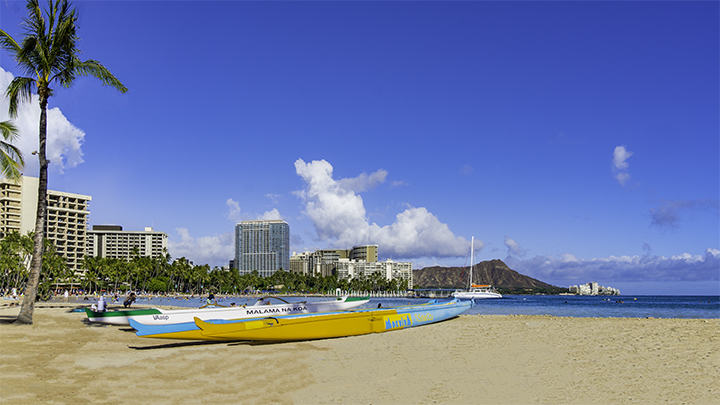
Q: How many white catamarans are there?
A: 1